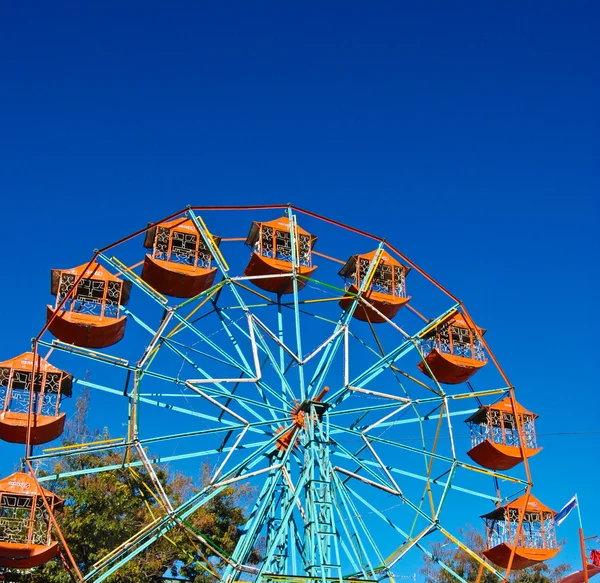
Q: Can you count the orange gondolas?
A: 9